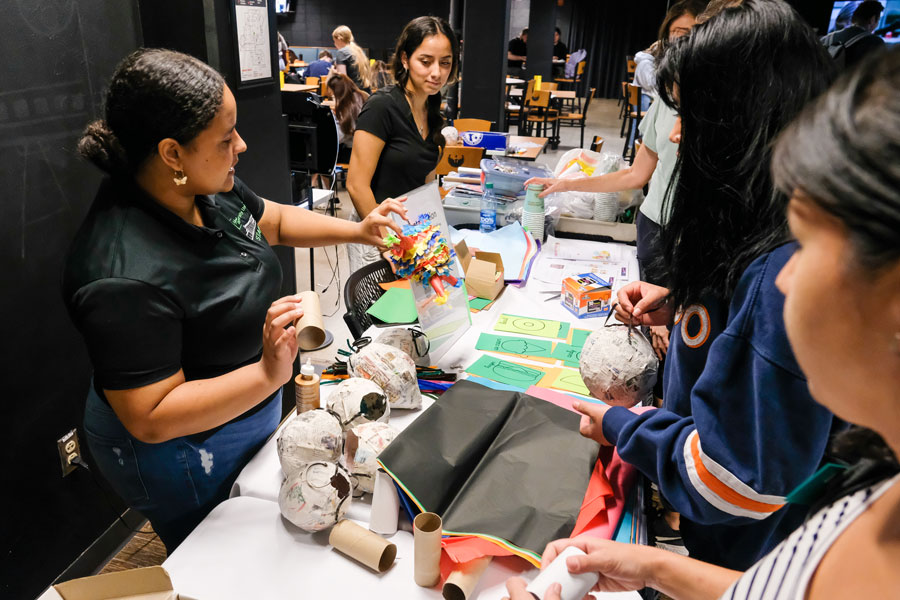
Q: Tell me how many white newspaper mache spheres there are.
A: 7